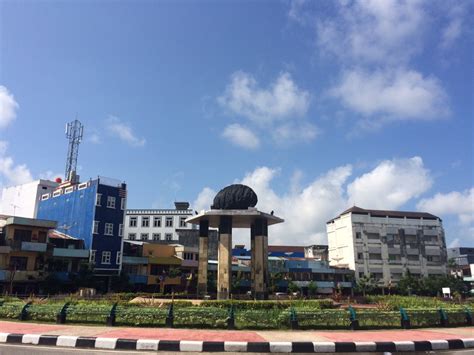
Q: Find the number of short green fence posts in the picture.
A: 10